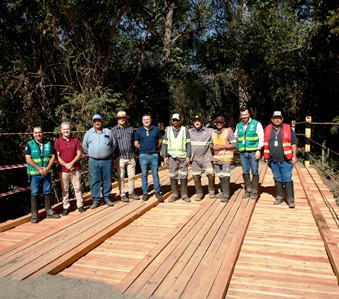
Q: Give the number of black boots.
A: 12